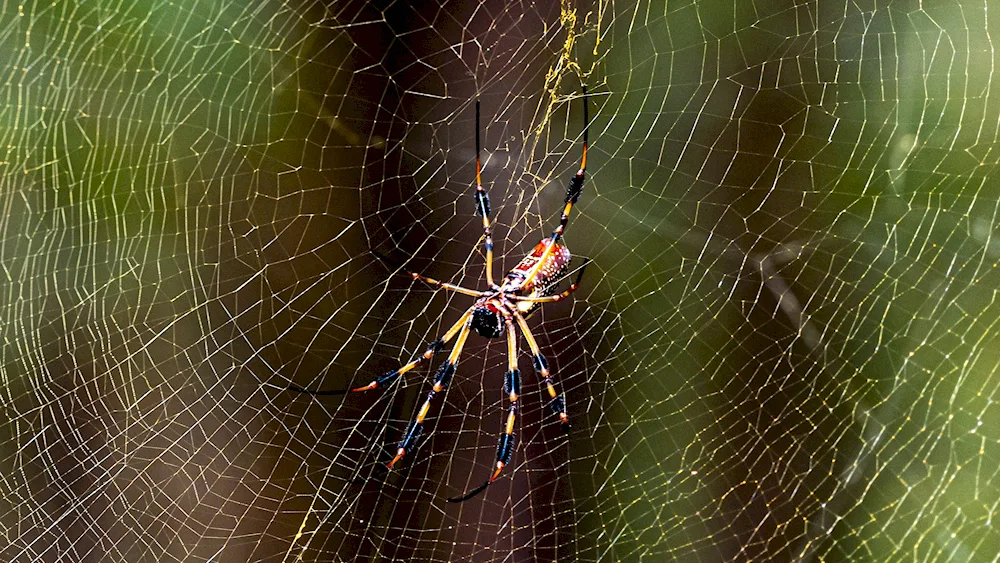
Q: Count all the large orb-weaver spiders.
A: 1